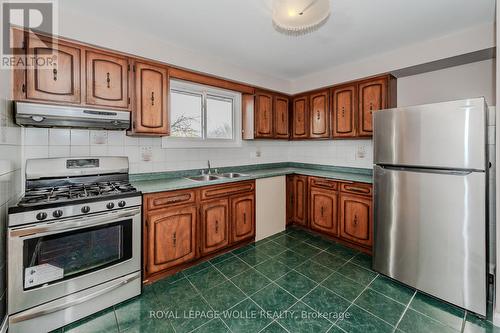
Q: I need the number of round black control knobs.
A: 5